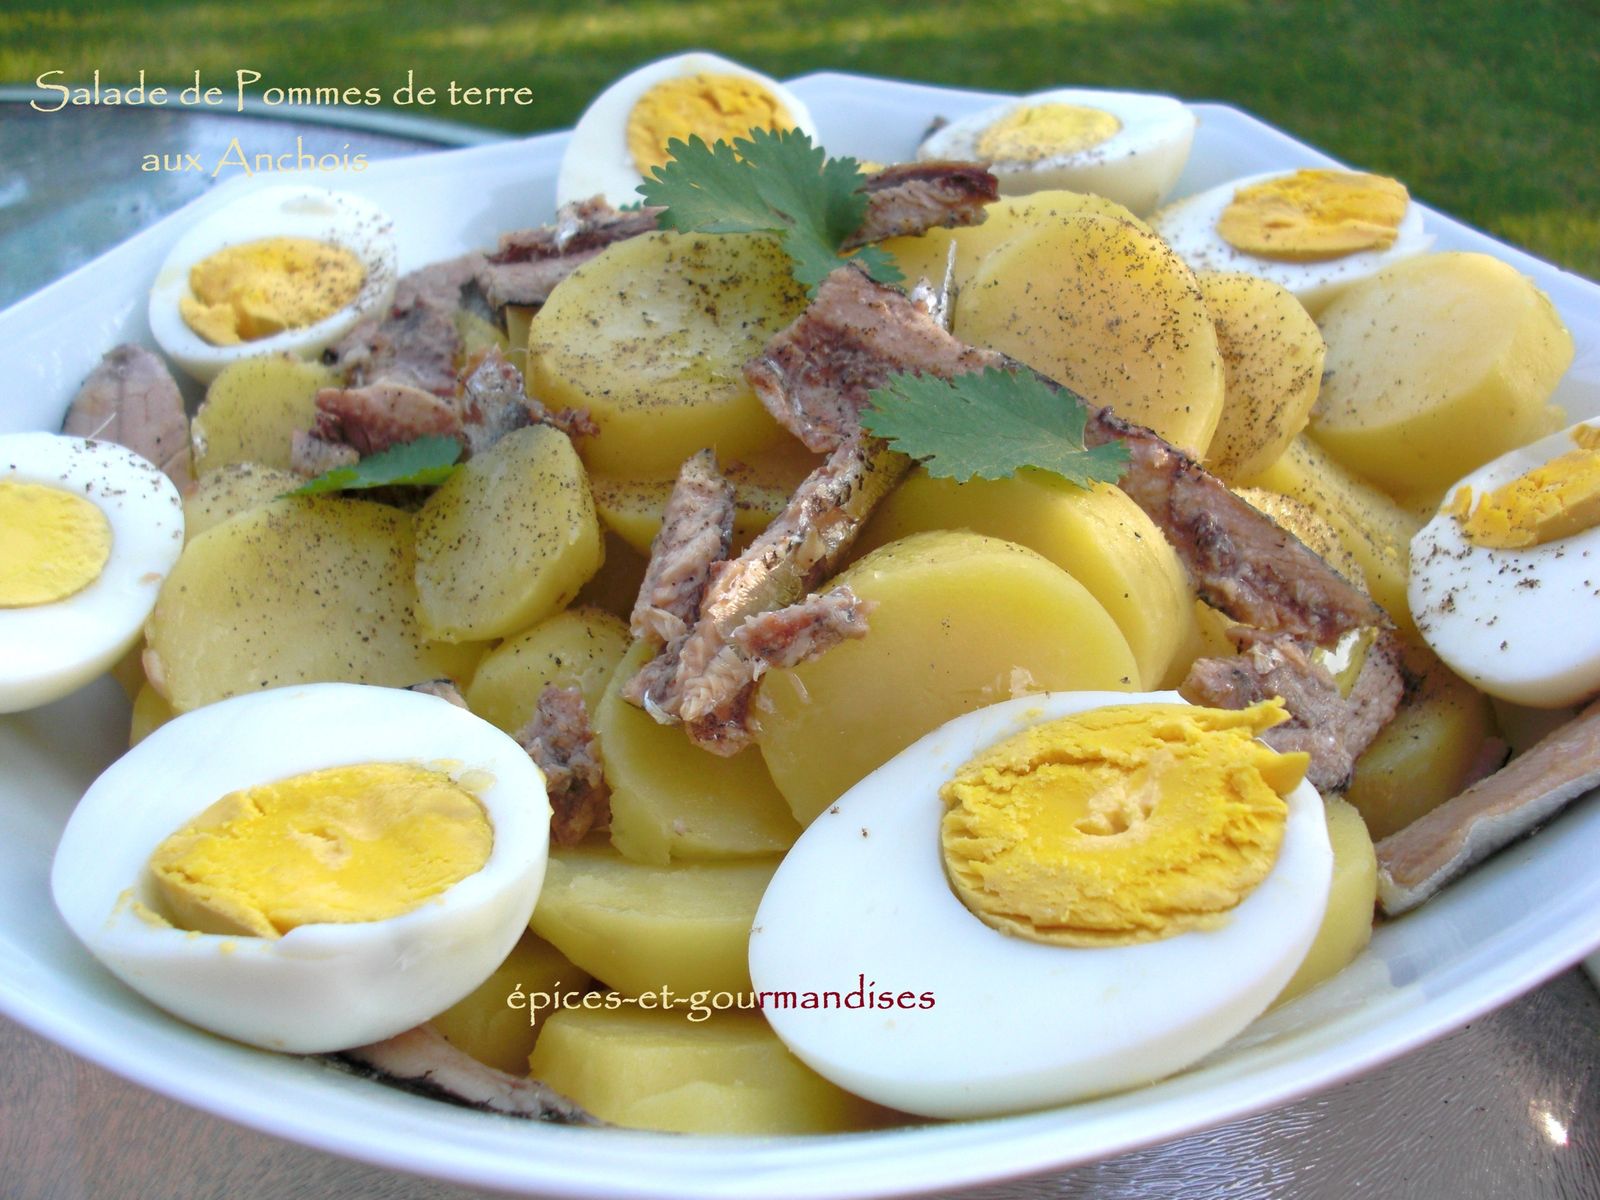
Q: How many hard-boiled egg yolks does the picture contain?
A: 8